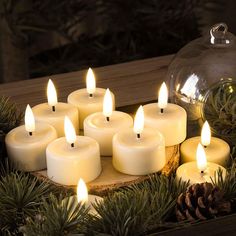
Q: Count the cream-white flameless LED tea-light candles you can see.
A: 10